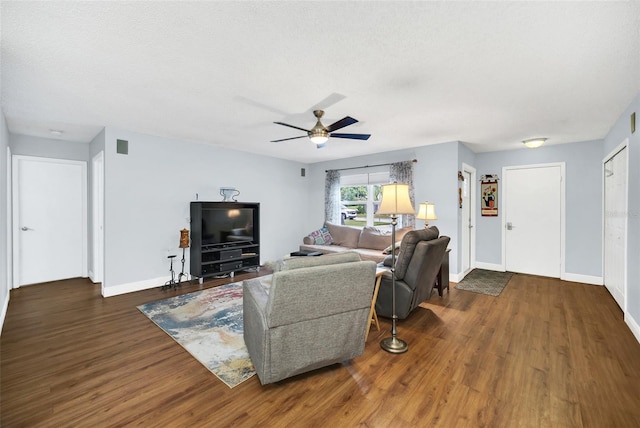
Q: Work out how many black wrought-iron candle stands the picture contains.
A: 2